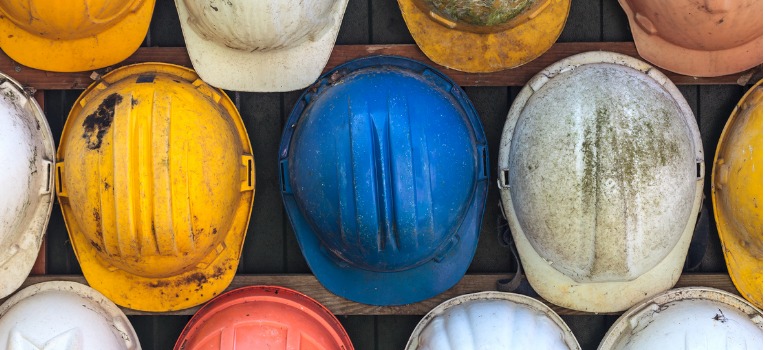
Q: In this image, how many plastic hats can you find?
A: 13